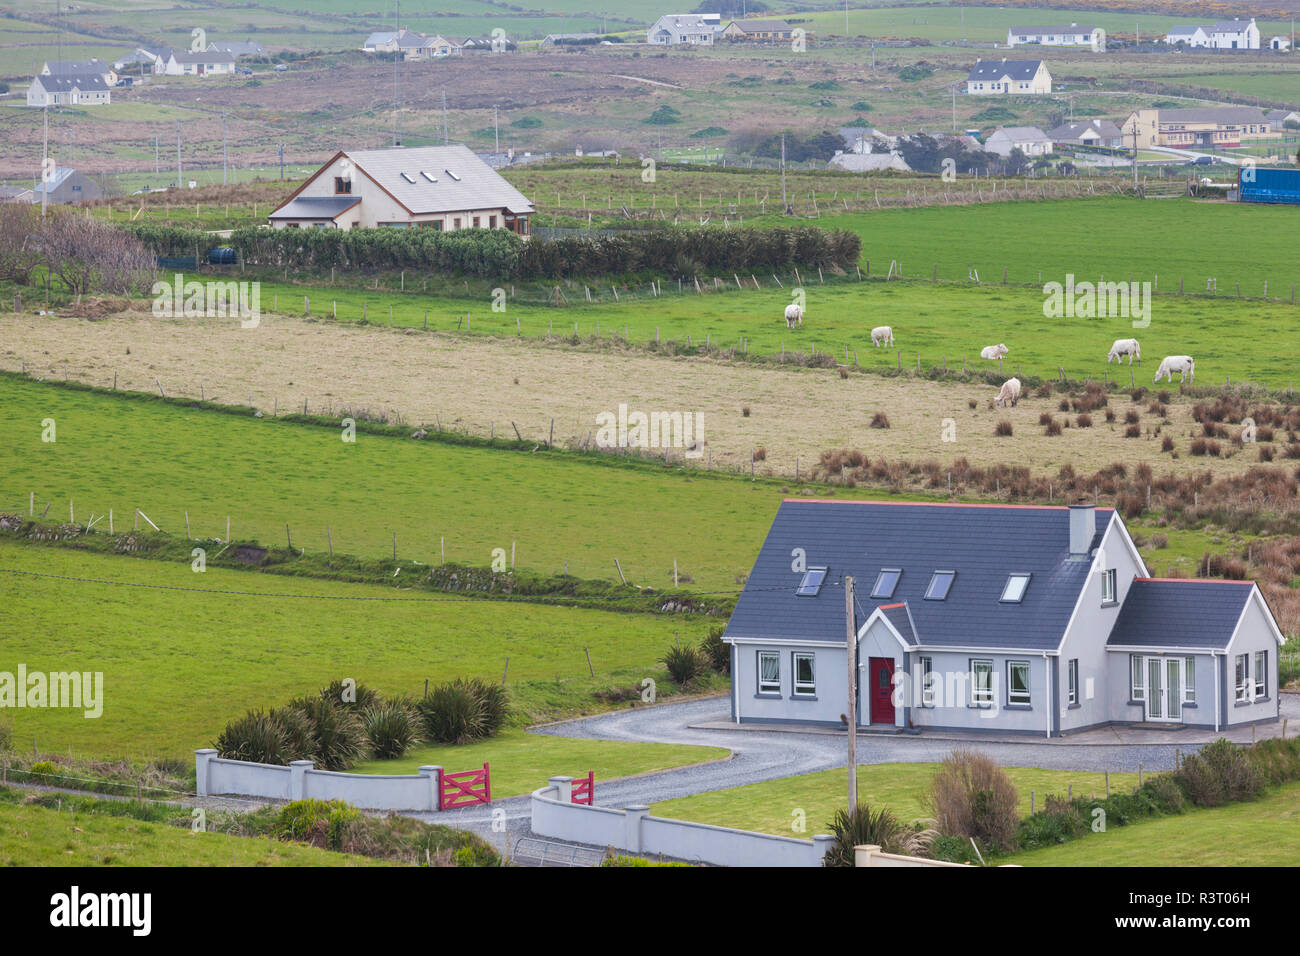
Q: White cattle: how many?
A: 6